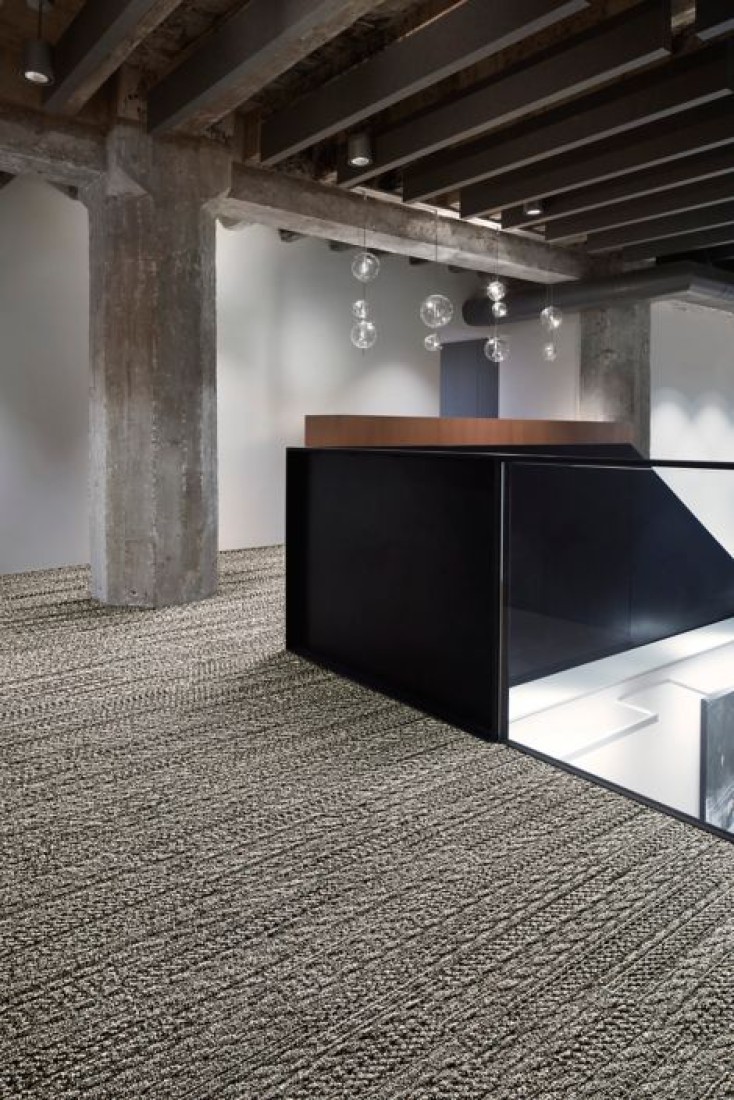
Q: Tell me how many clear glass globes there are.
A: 10